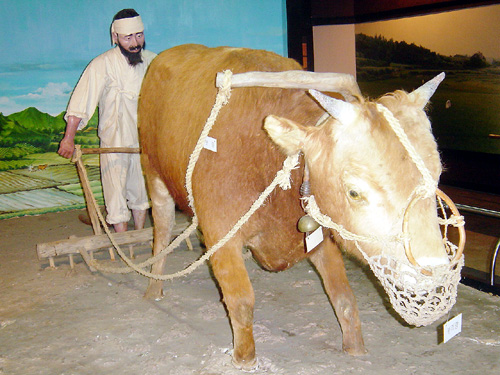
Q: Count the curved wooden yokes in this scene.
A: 1